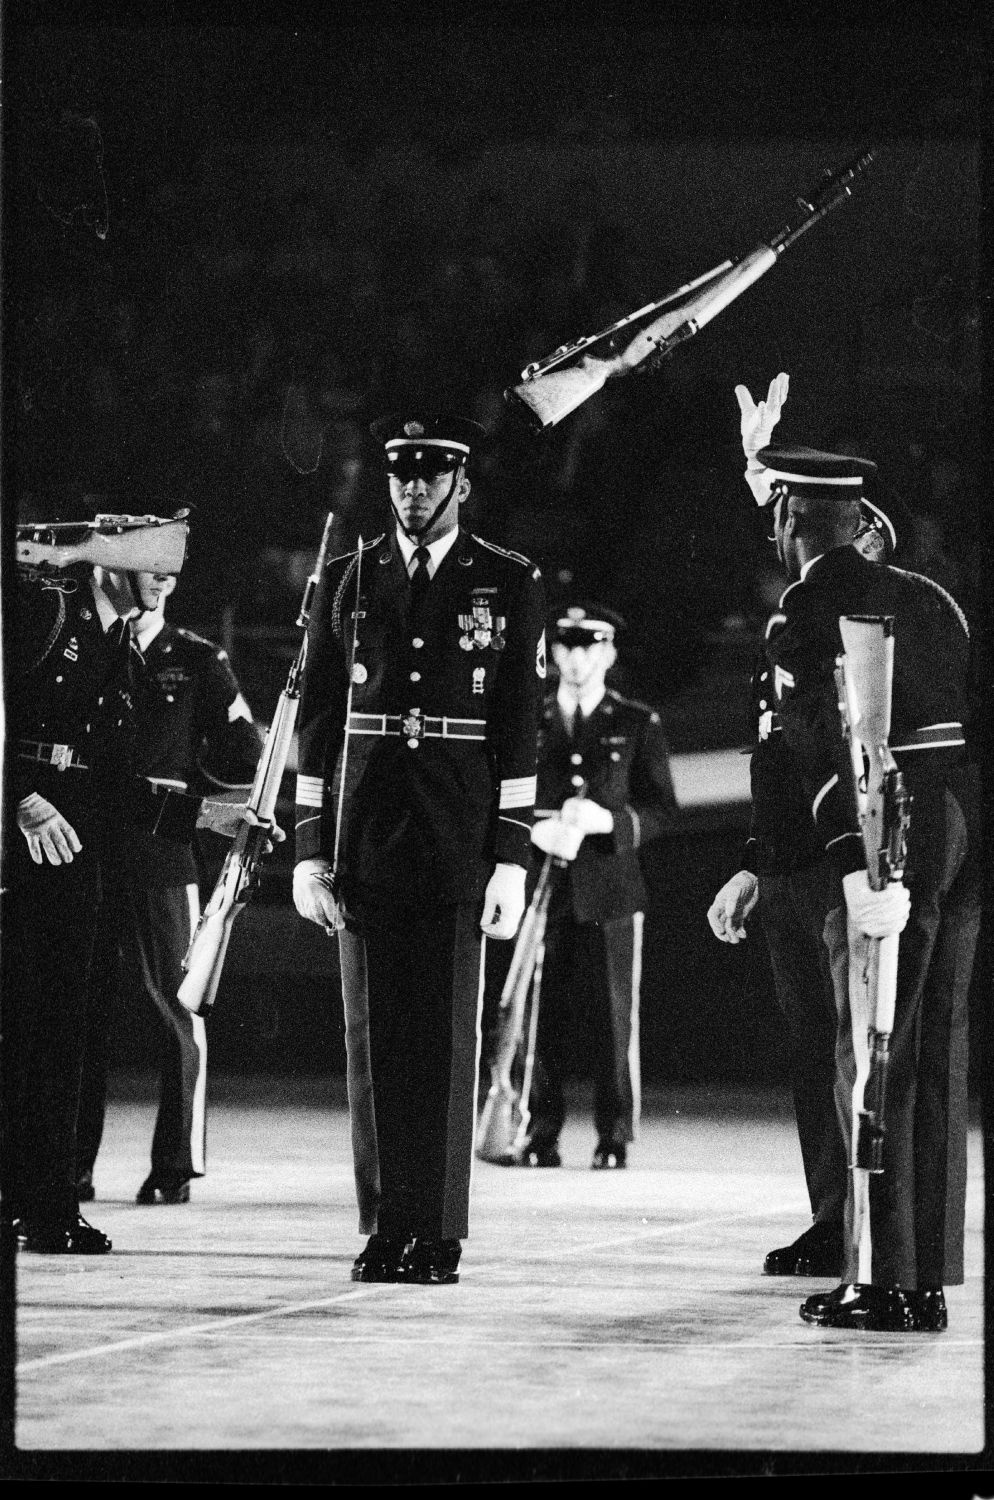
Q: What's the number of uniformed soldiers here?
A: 6